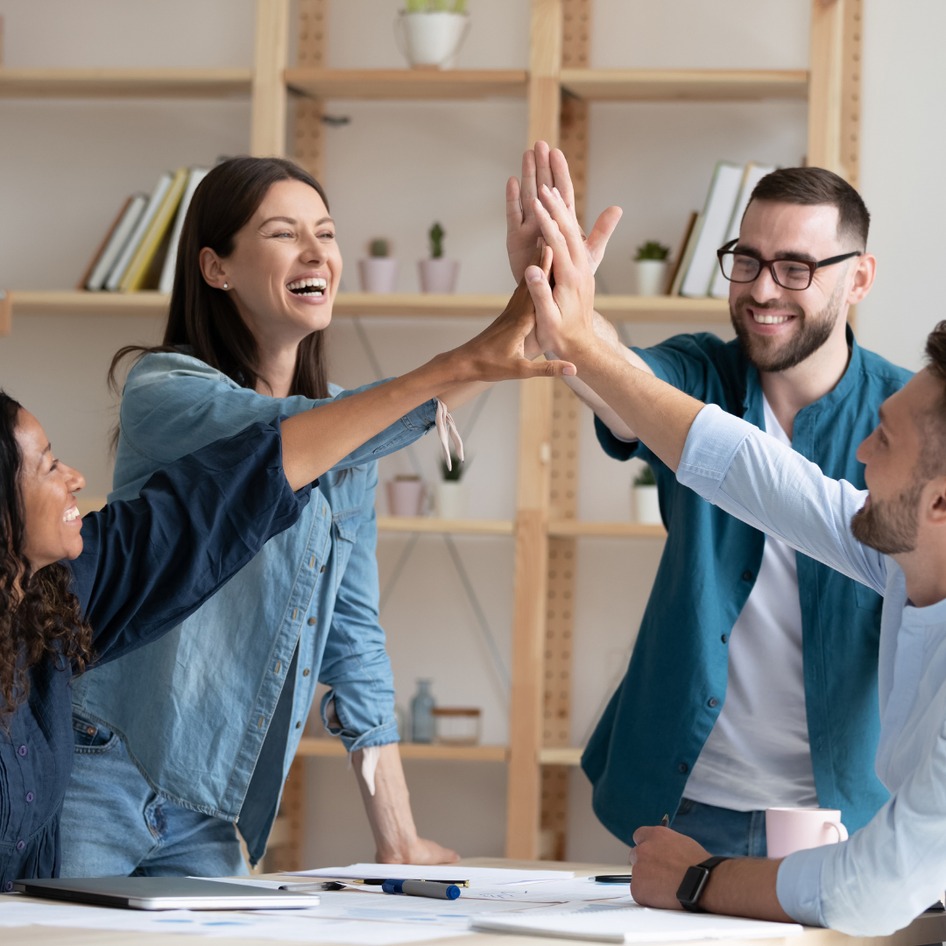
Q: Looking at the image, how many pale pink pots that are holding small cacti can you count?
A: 2